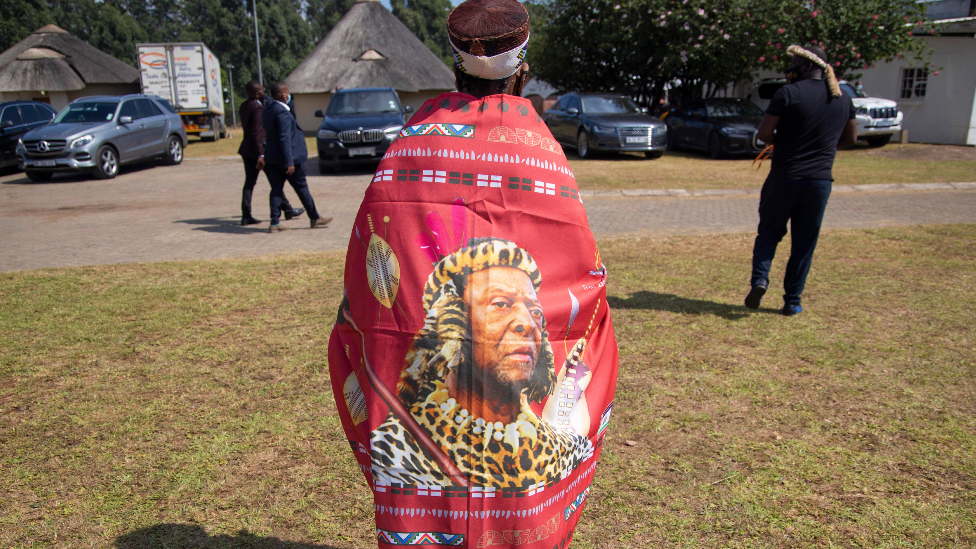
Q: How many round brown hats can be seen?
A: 1